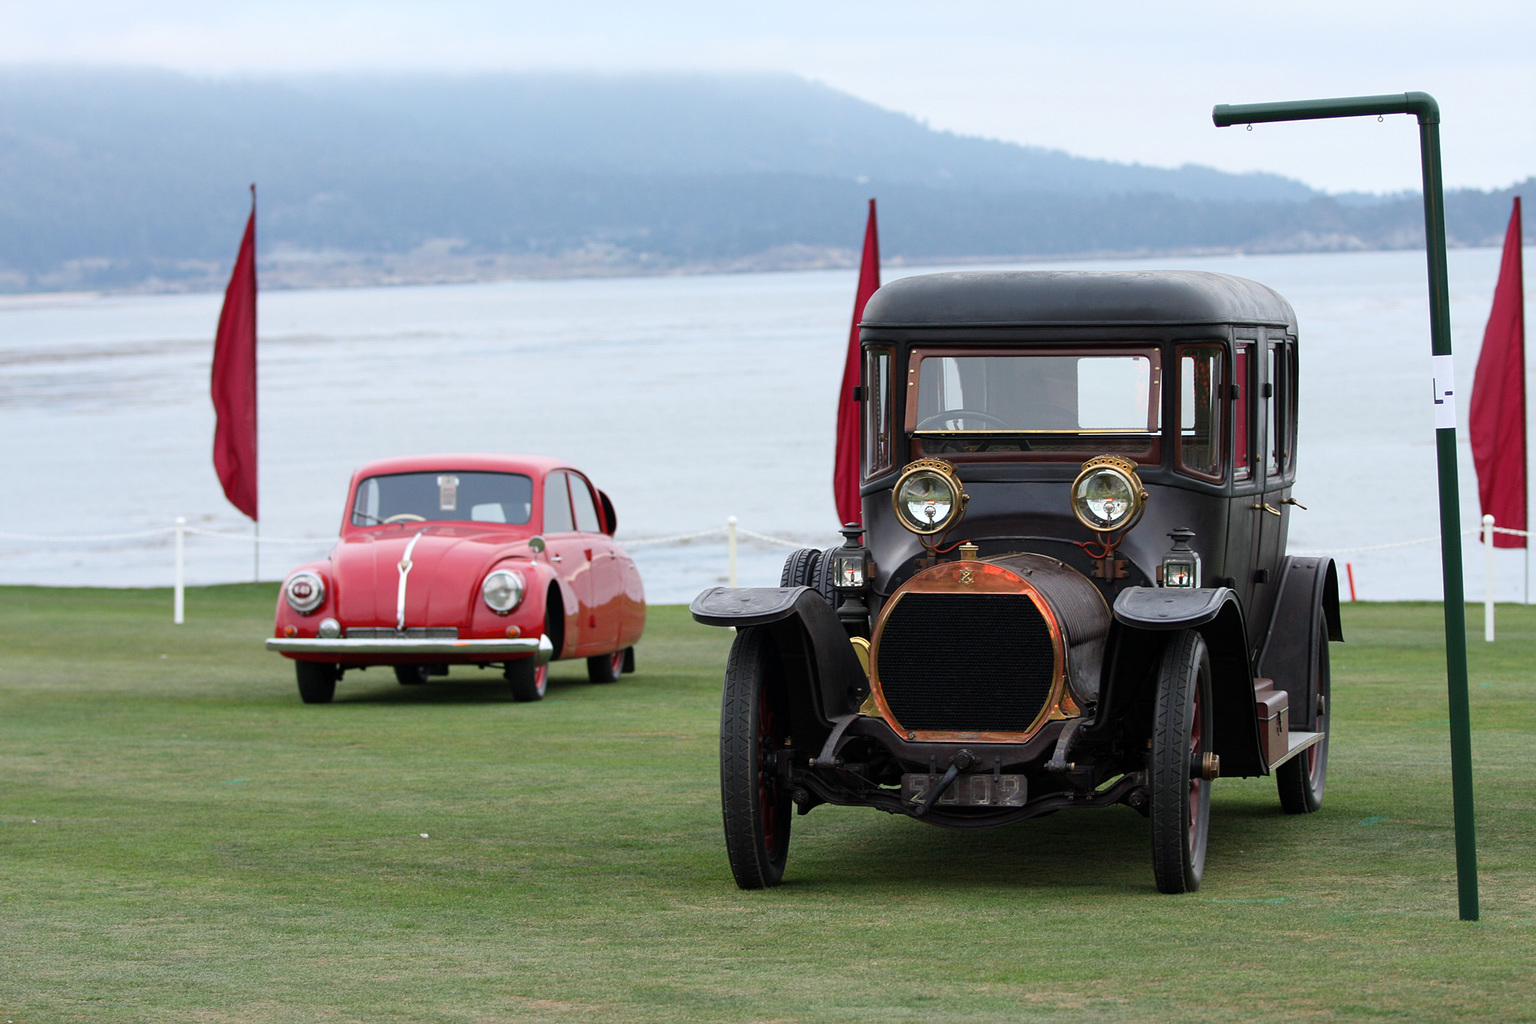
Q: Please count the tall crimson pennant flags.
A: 3